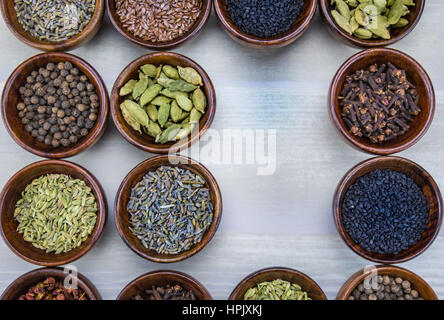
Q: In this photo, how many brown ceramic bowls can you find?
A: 14